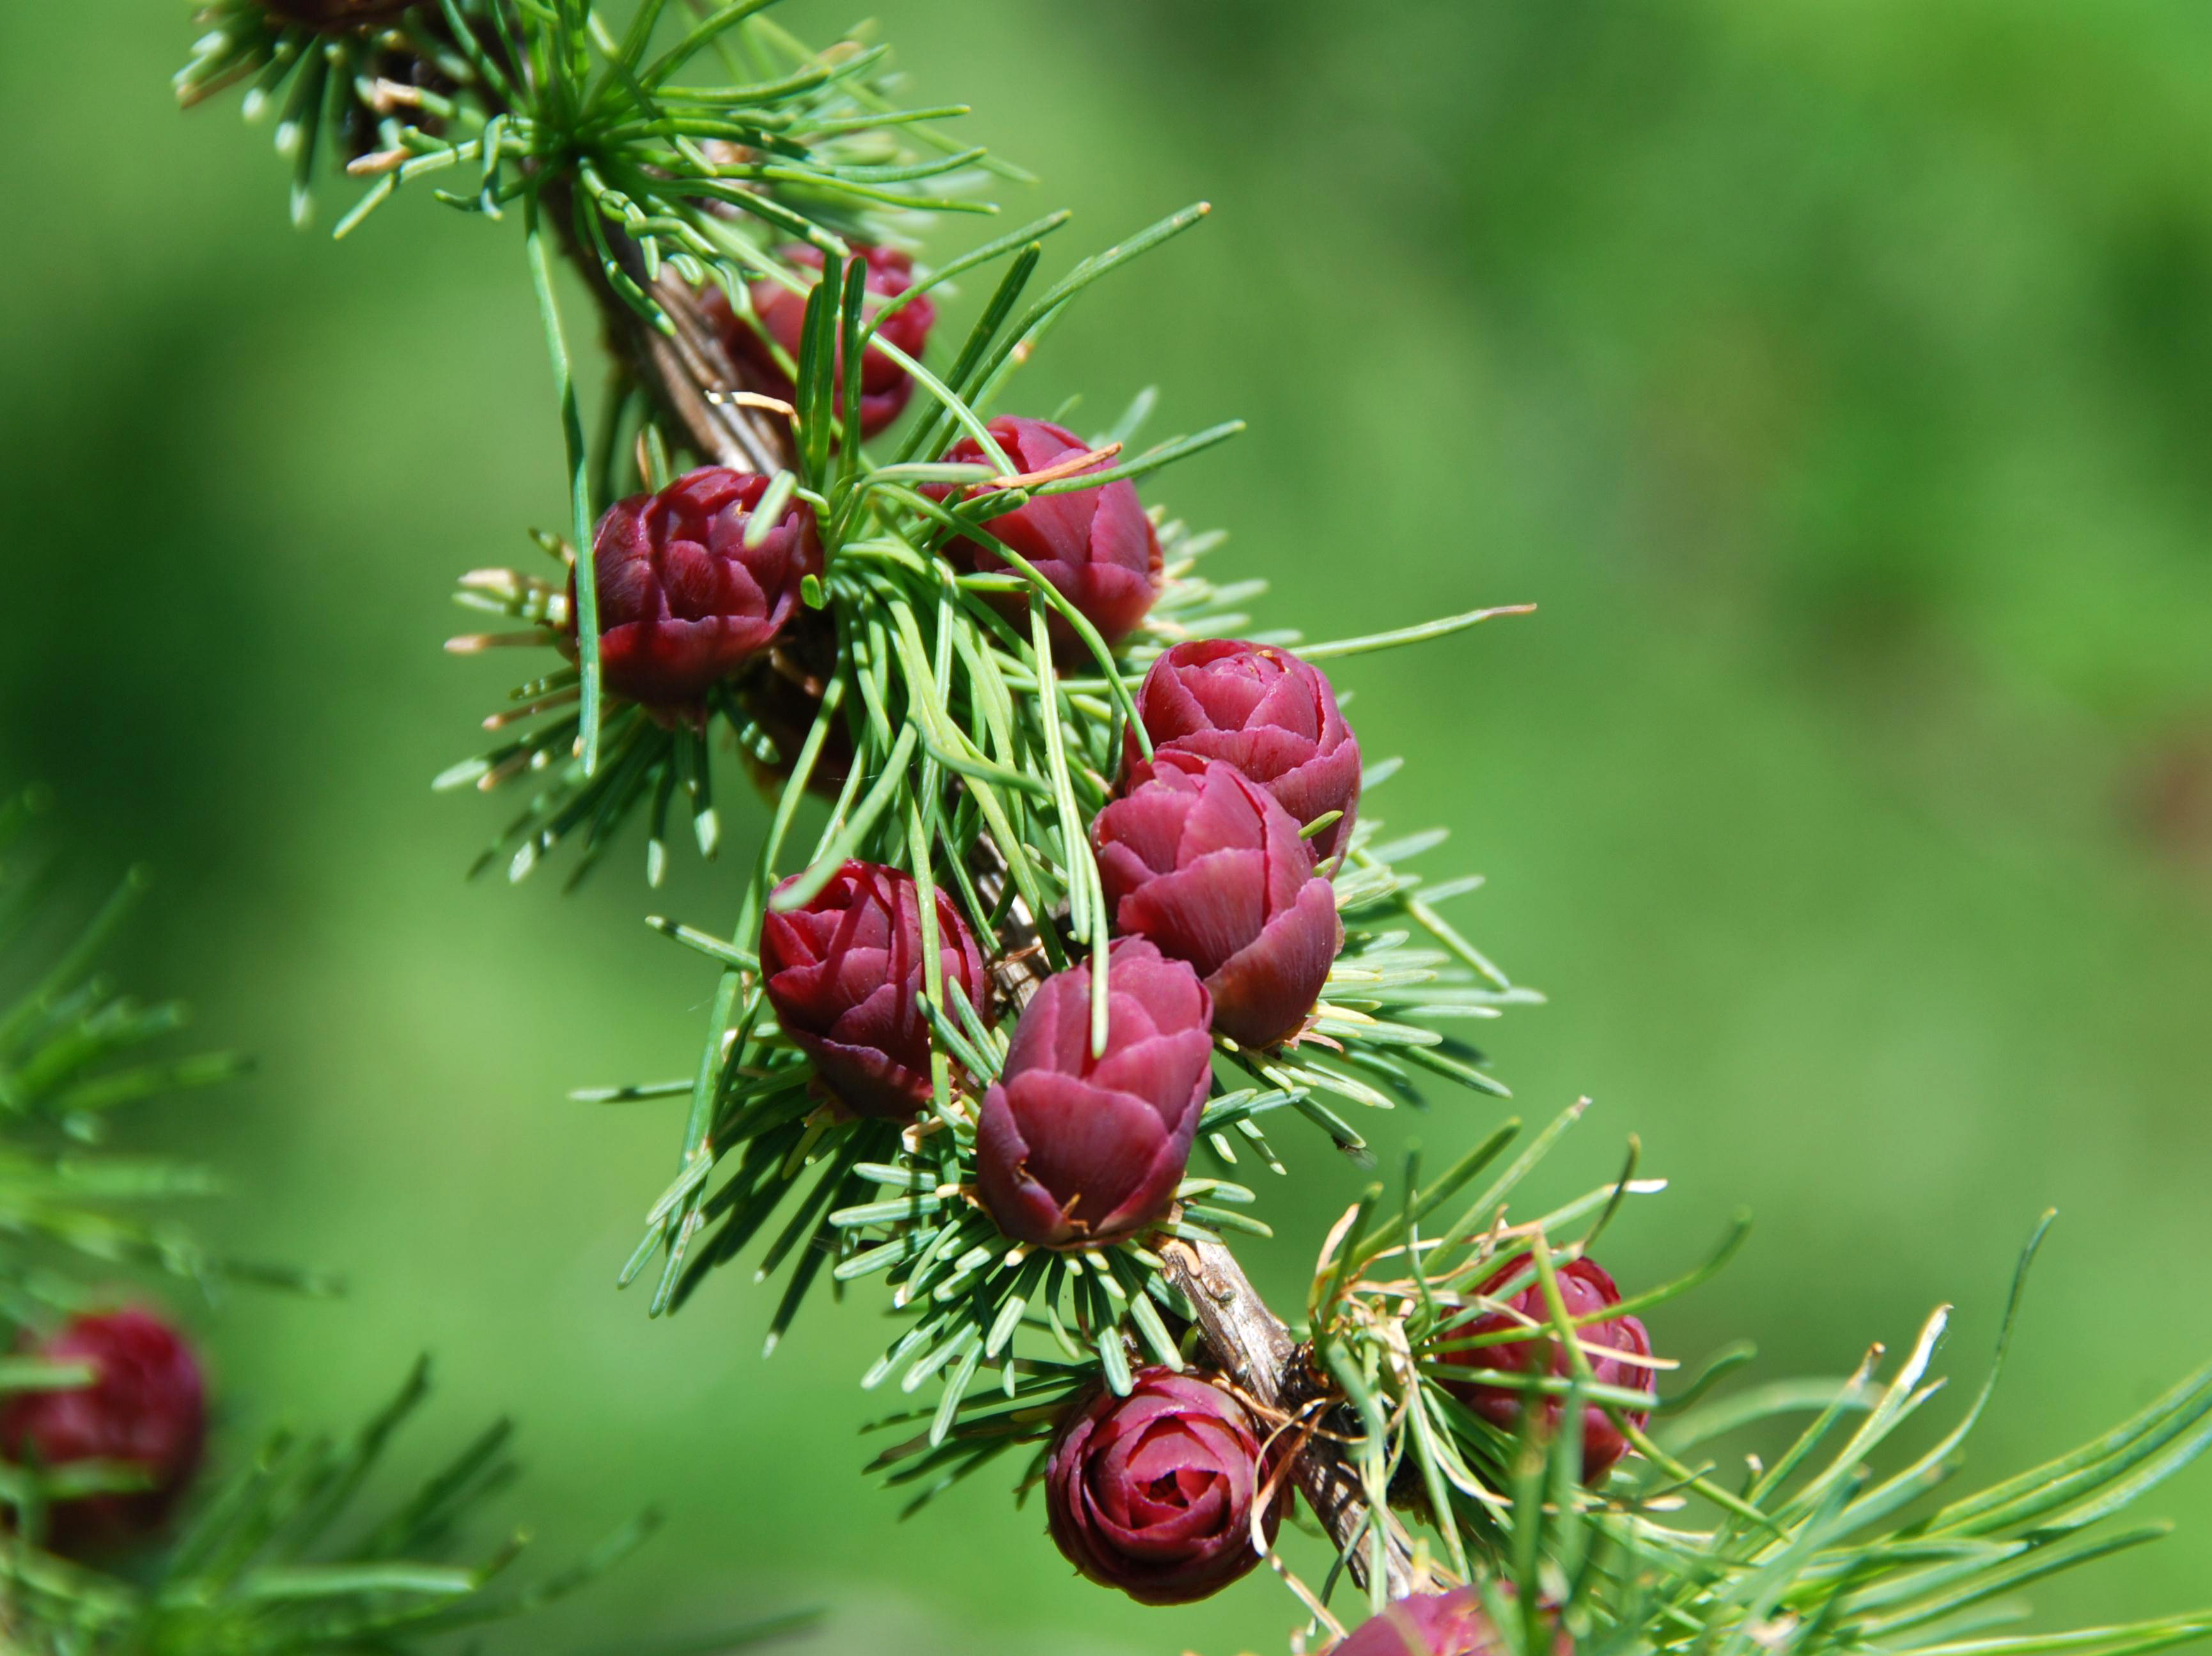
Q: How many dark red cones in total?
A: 11